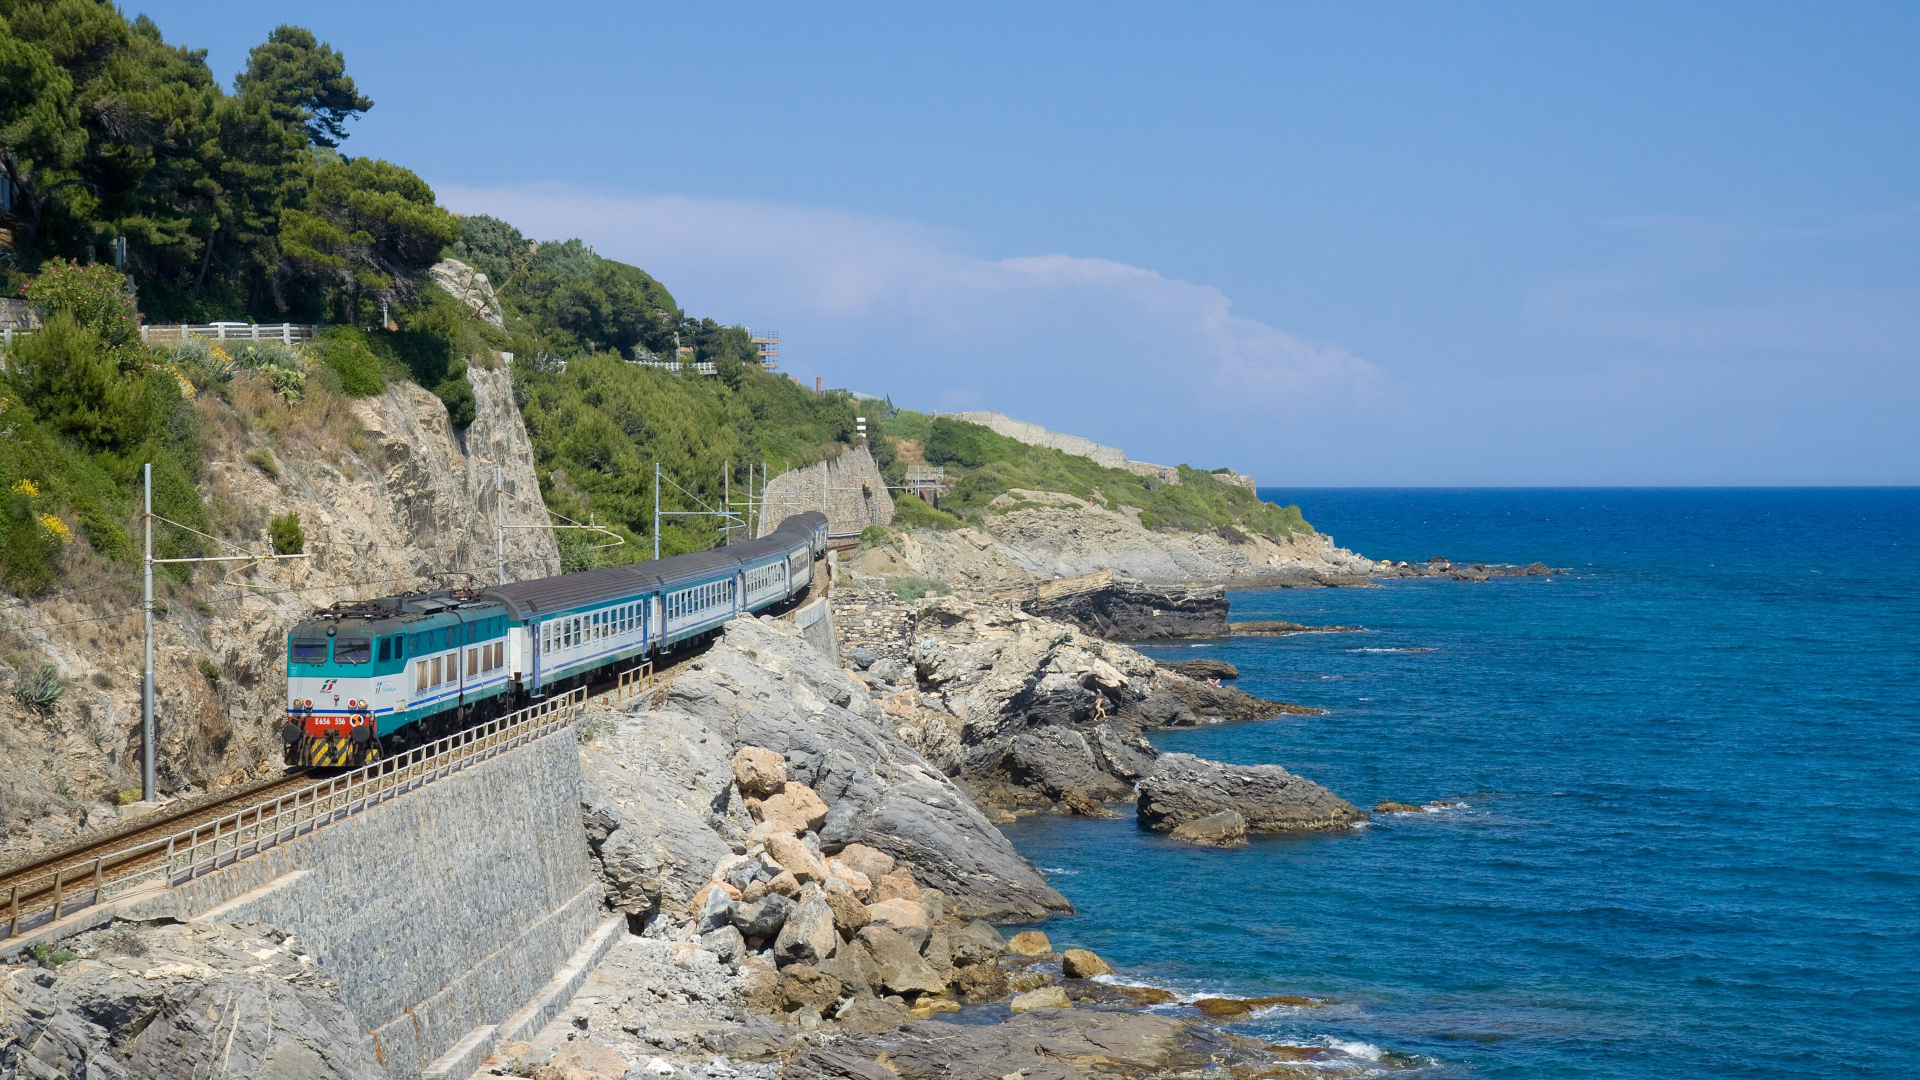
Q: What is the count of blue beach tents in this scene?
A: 0